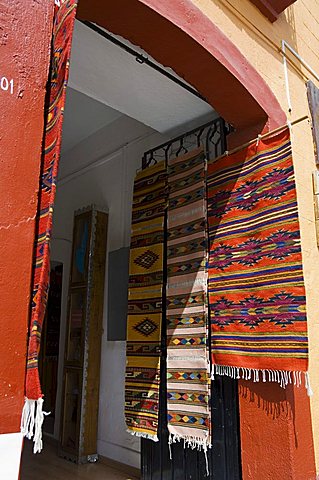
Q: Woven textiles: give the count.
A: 4